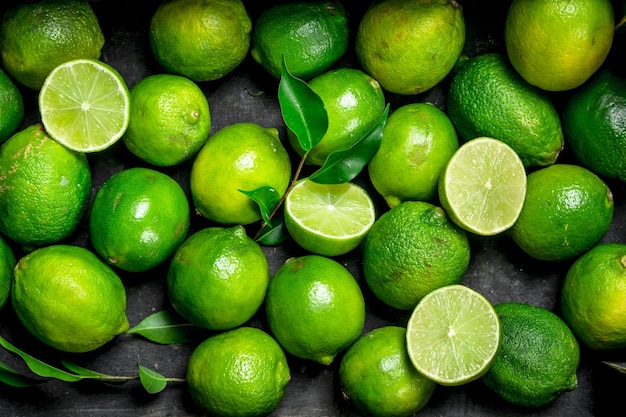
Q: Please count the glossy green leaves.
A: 9